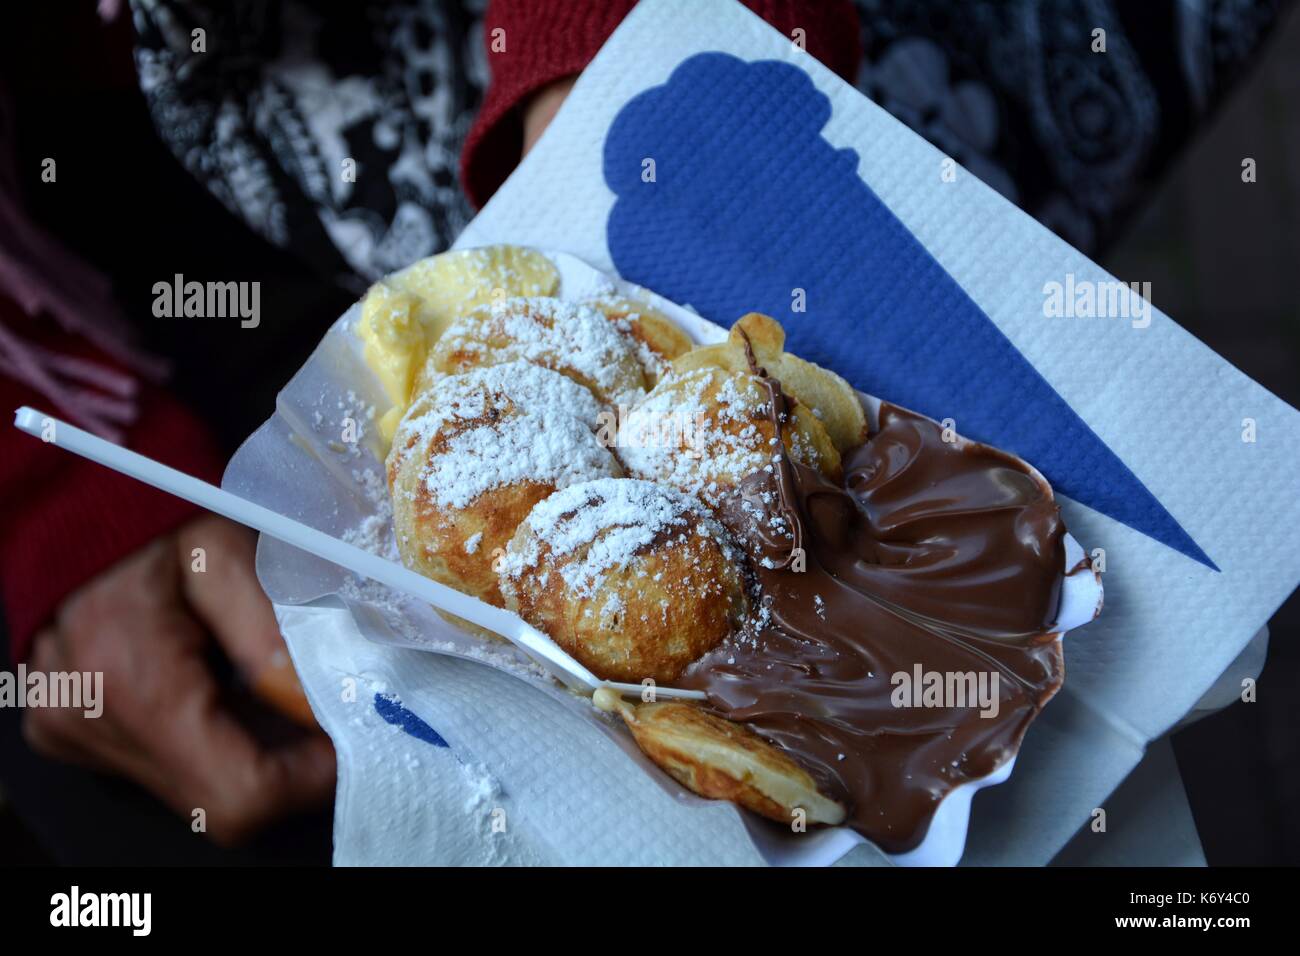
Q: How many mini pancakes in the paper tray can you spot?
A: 7